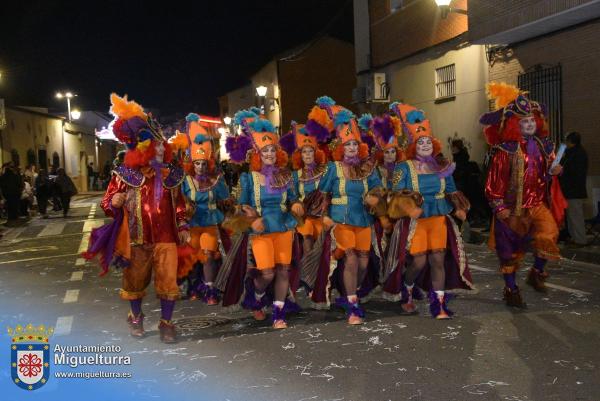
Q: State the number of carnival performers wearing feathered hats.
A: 8